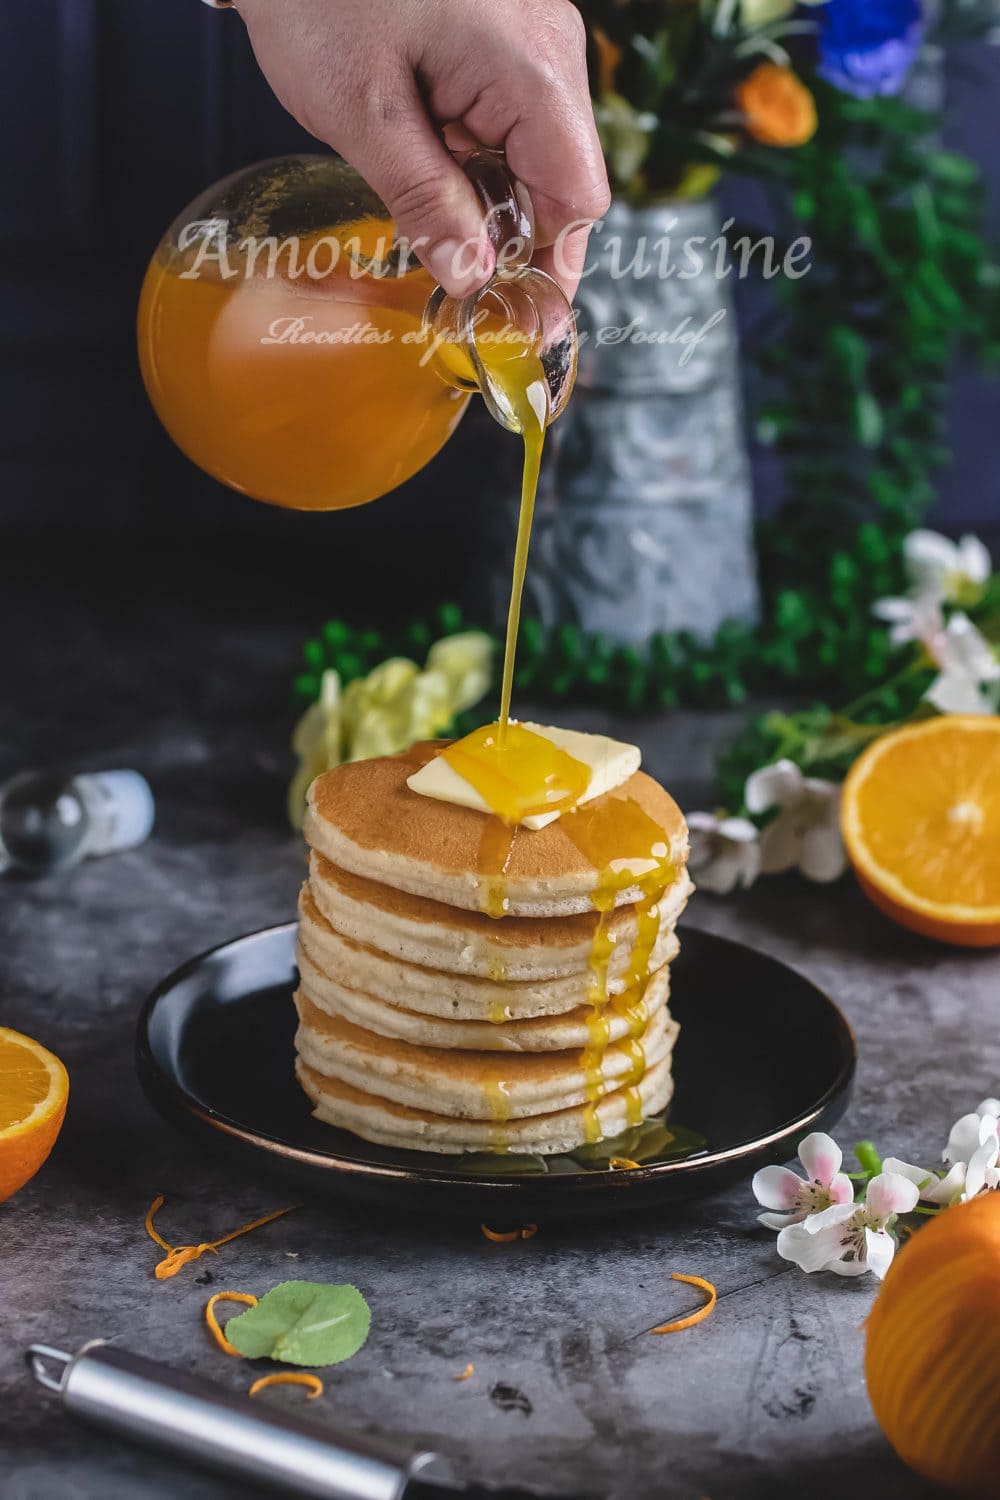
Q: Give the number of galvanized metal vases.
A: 1